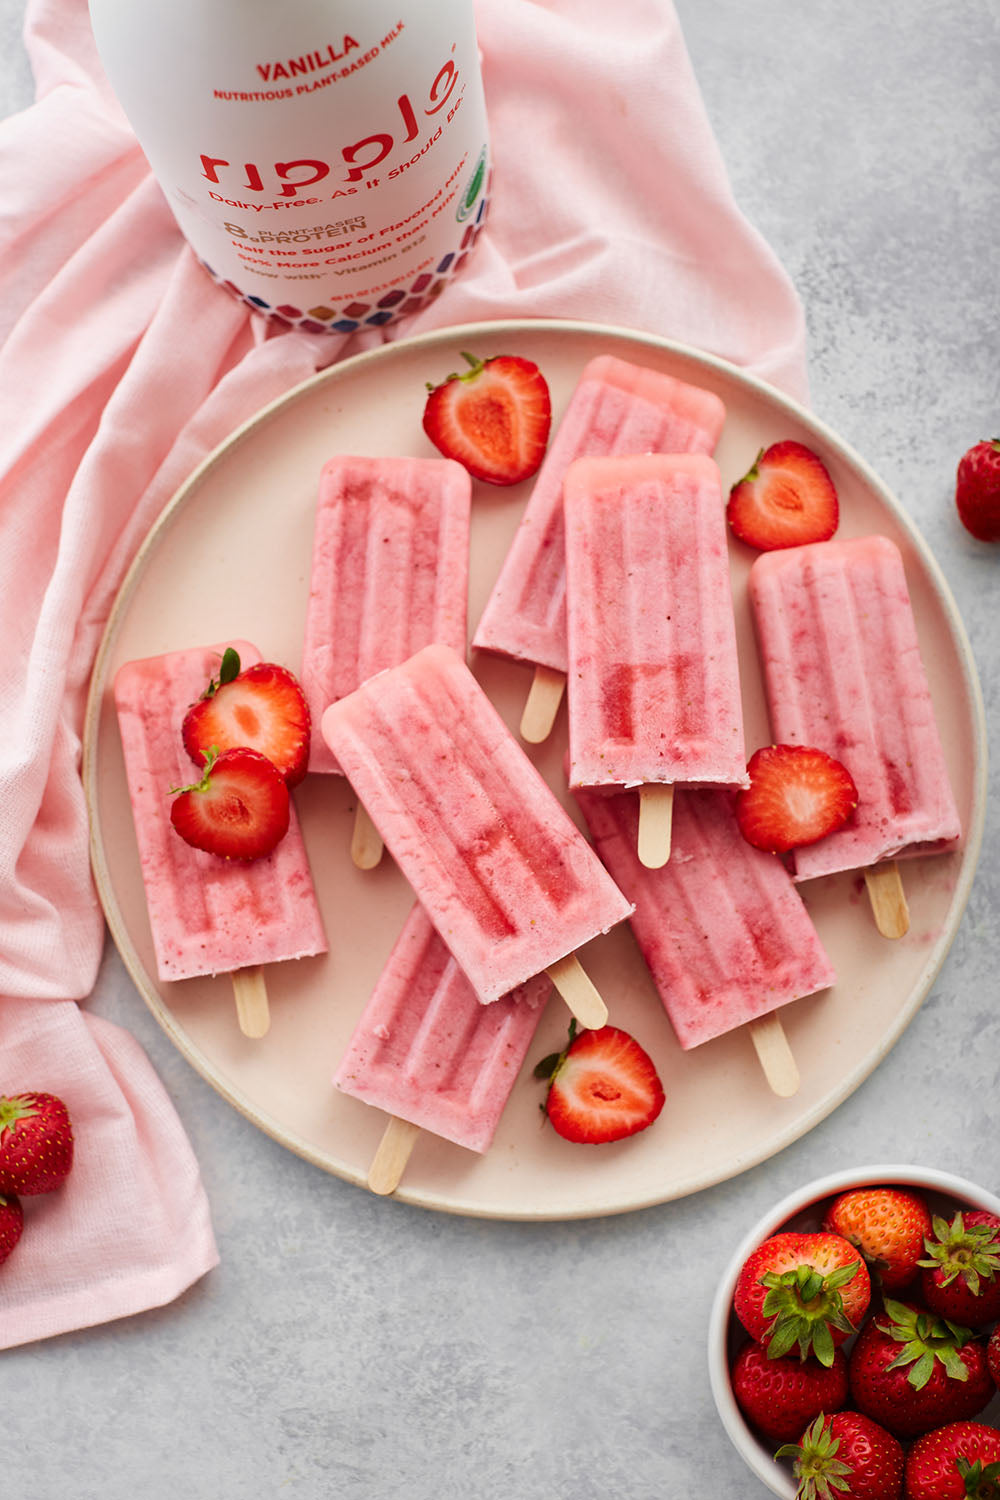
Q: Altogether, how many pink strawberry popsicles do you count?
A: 8